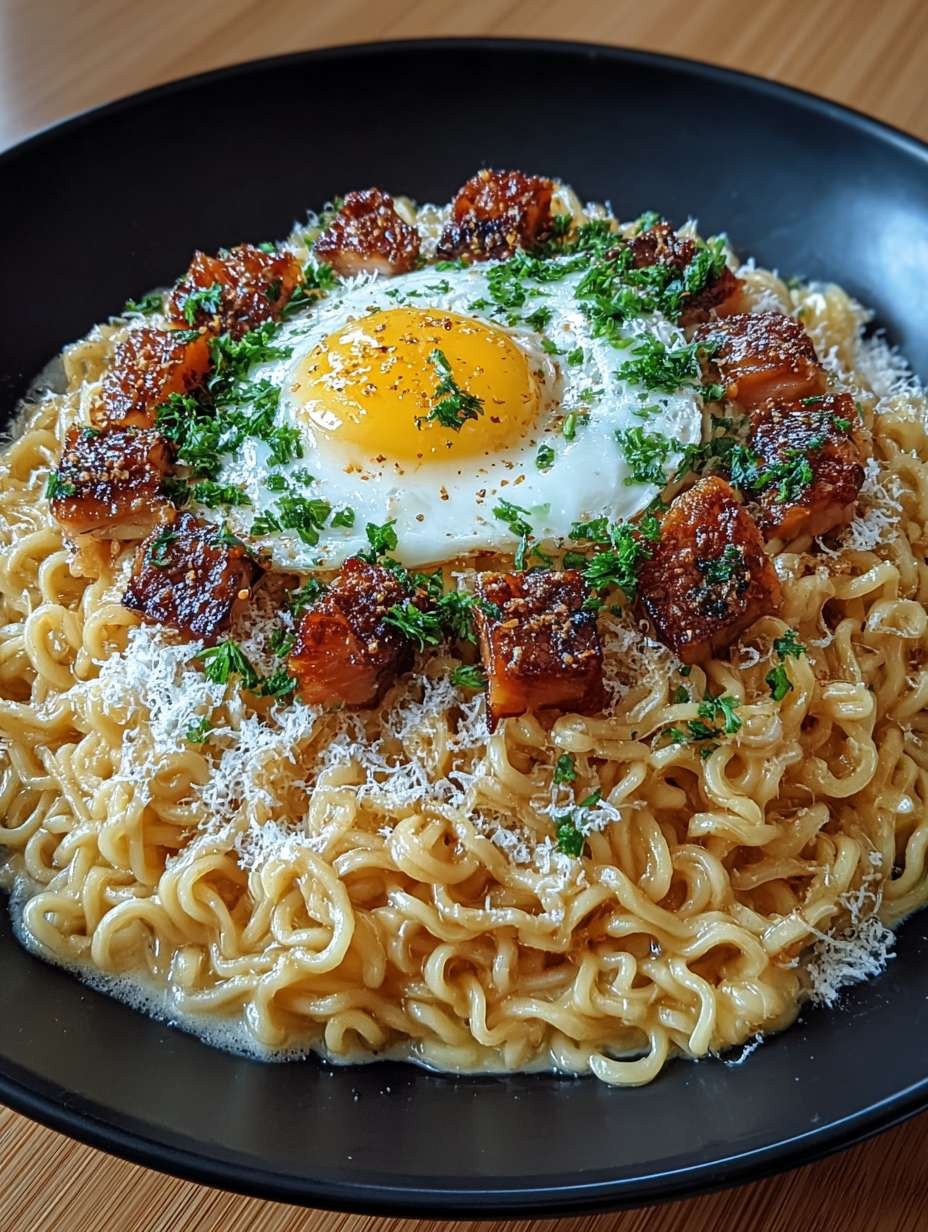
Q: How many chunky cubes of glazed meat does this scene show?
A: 12